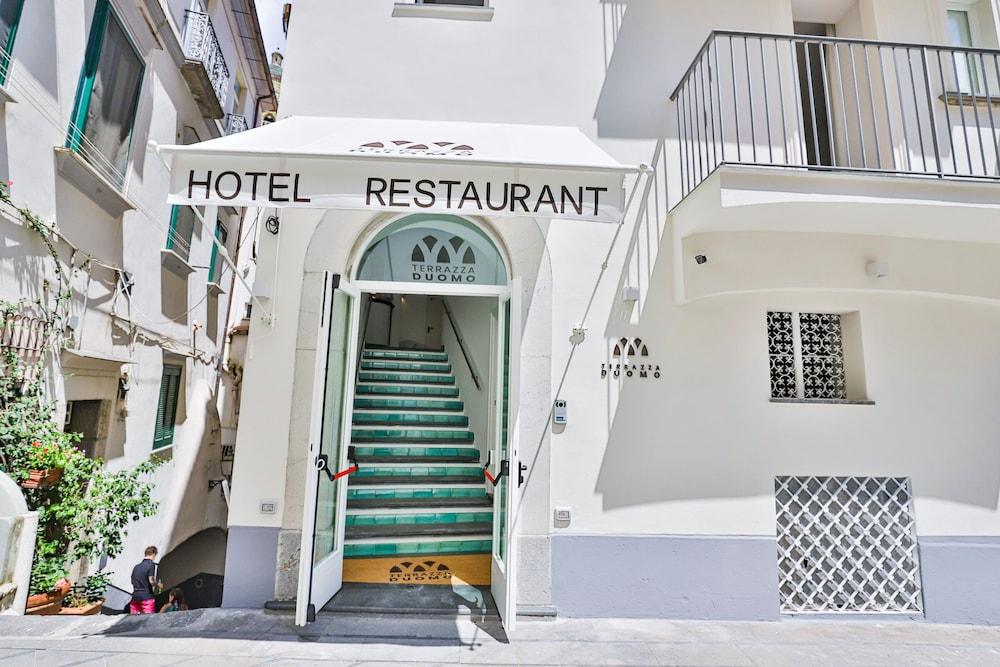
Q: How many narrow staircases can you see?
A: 1